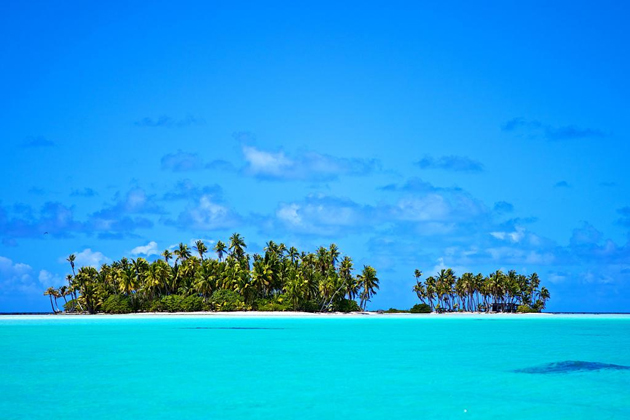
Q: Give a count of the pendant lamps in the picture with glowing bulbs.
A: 0